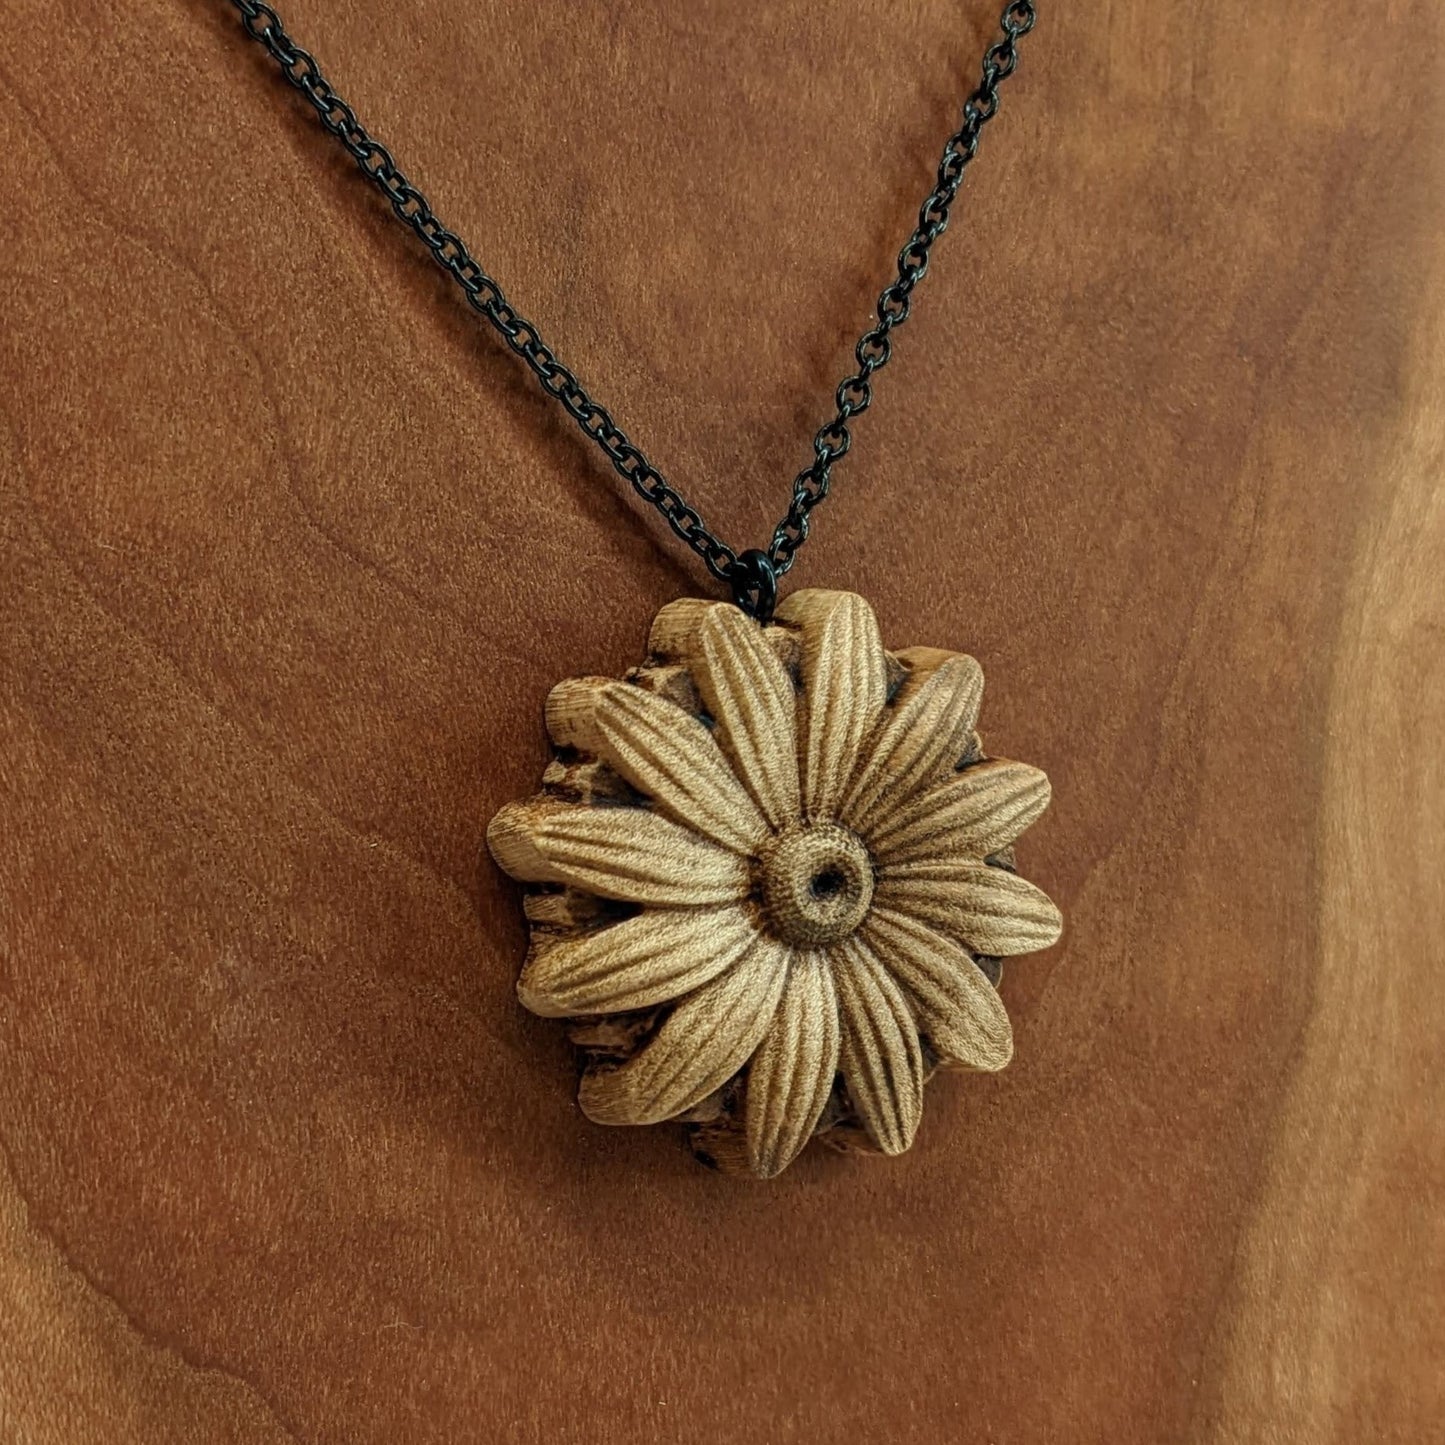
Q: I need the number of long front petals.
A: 12